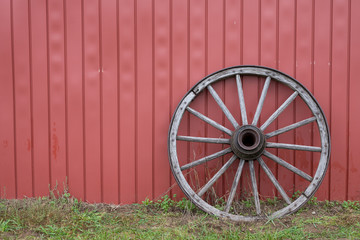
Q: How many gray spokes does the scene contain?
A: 14